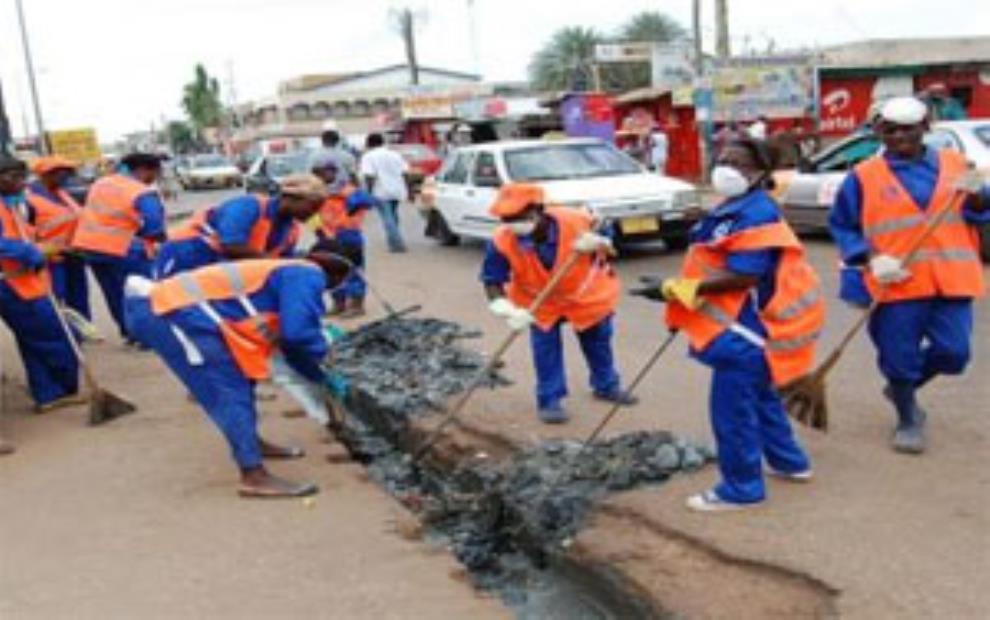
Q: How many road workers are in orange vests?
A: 9